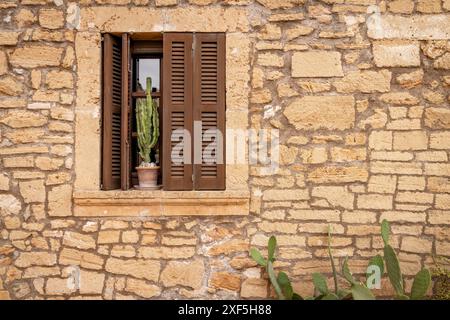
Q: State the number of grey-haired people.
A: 0